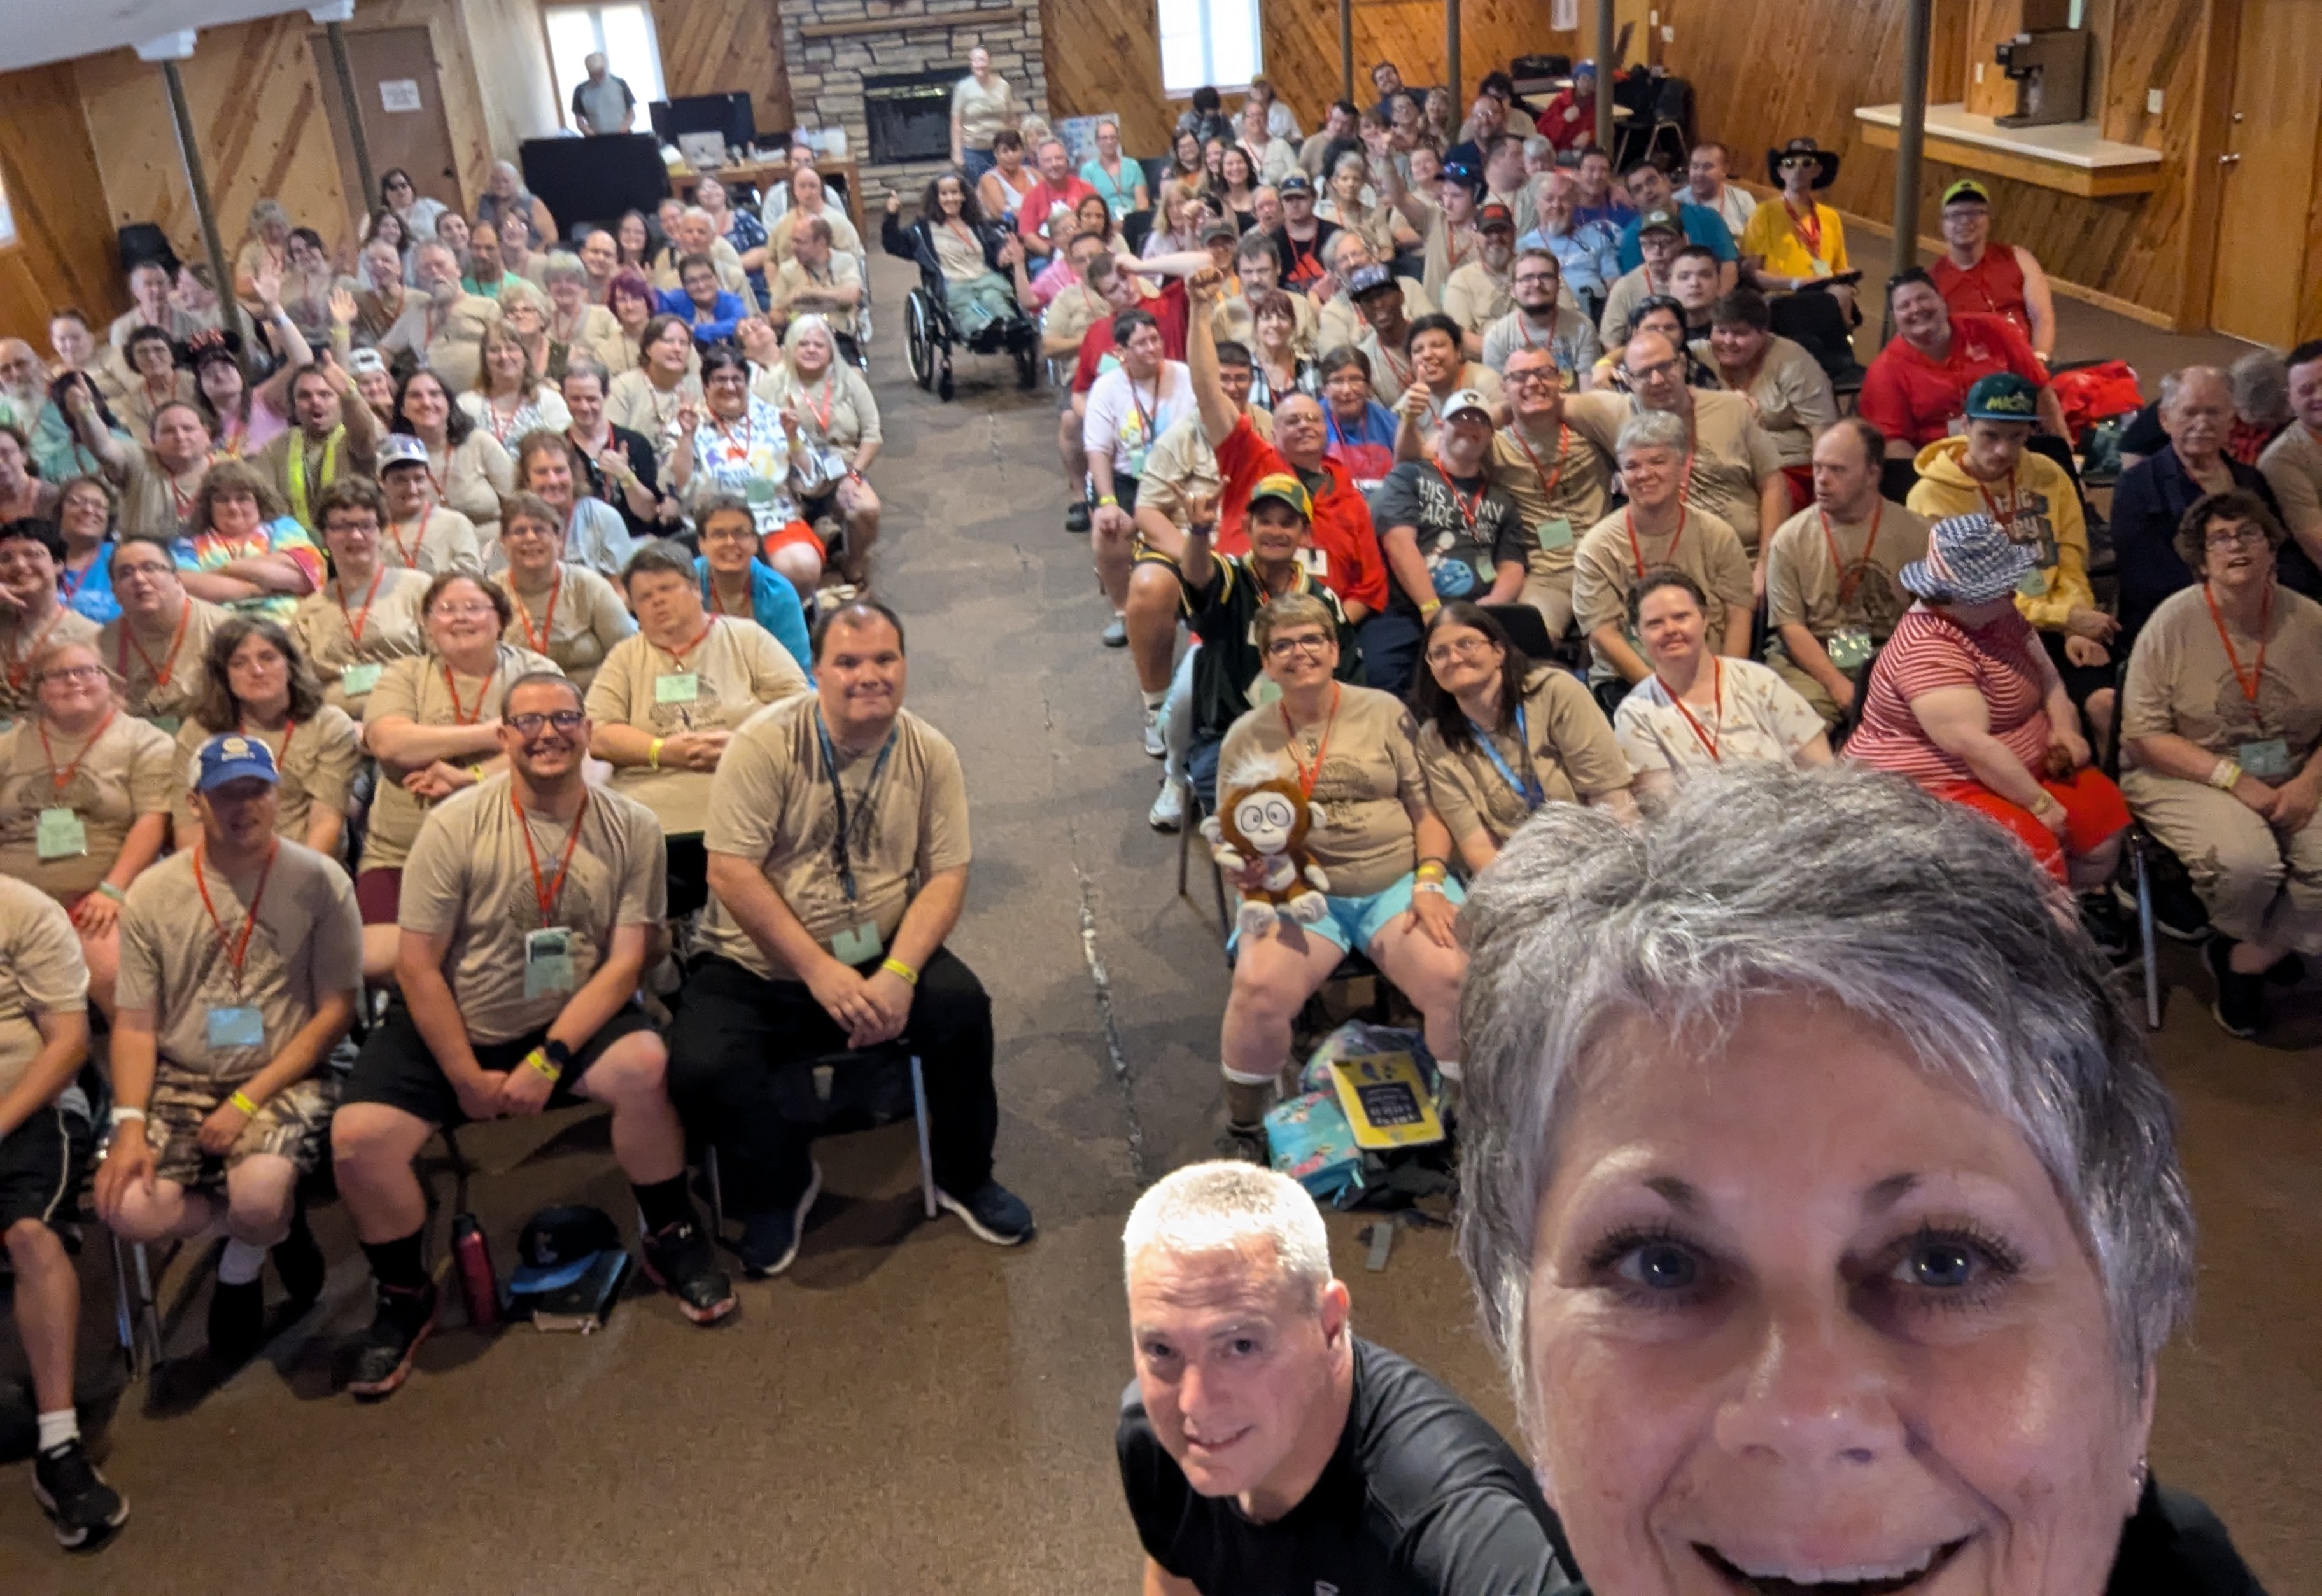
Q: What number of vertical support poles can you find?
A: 6